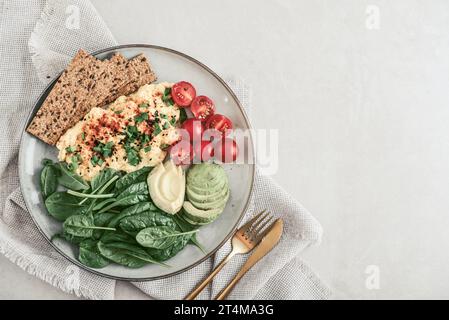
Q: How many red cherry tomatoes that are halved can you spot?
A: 4